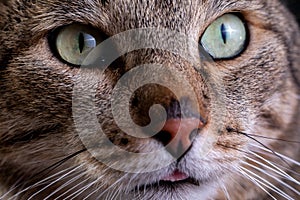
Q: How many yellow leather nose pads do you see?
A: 0